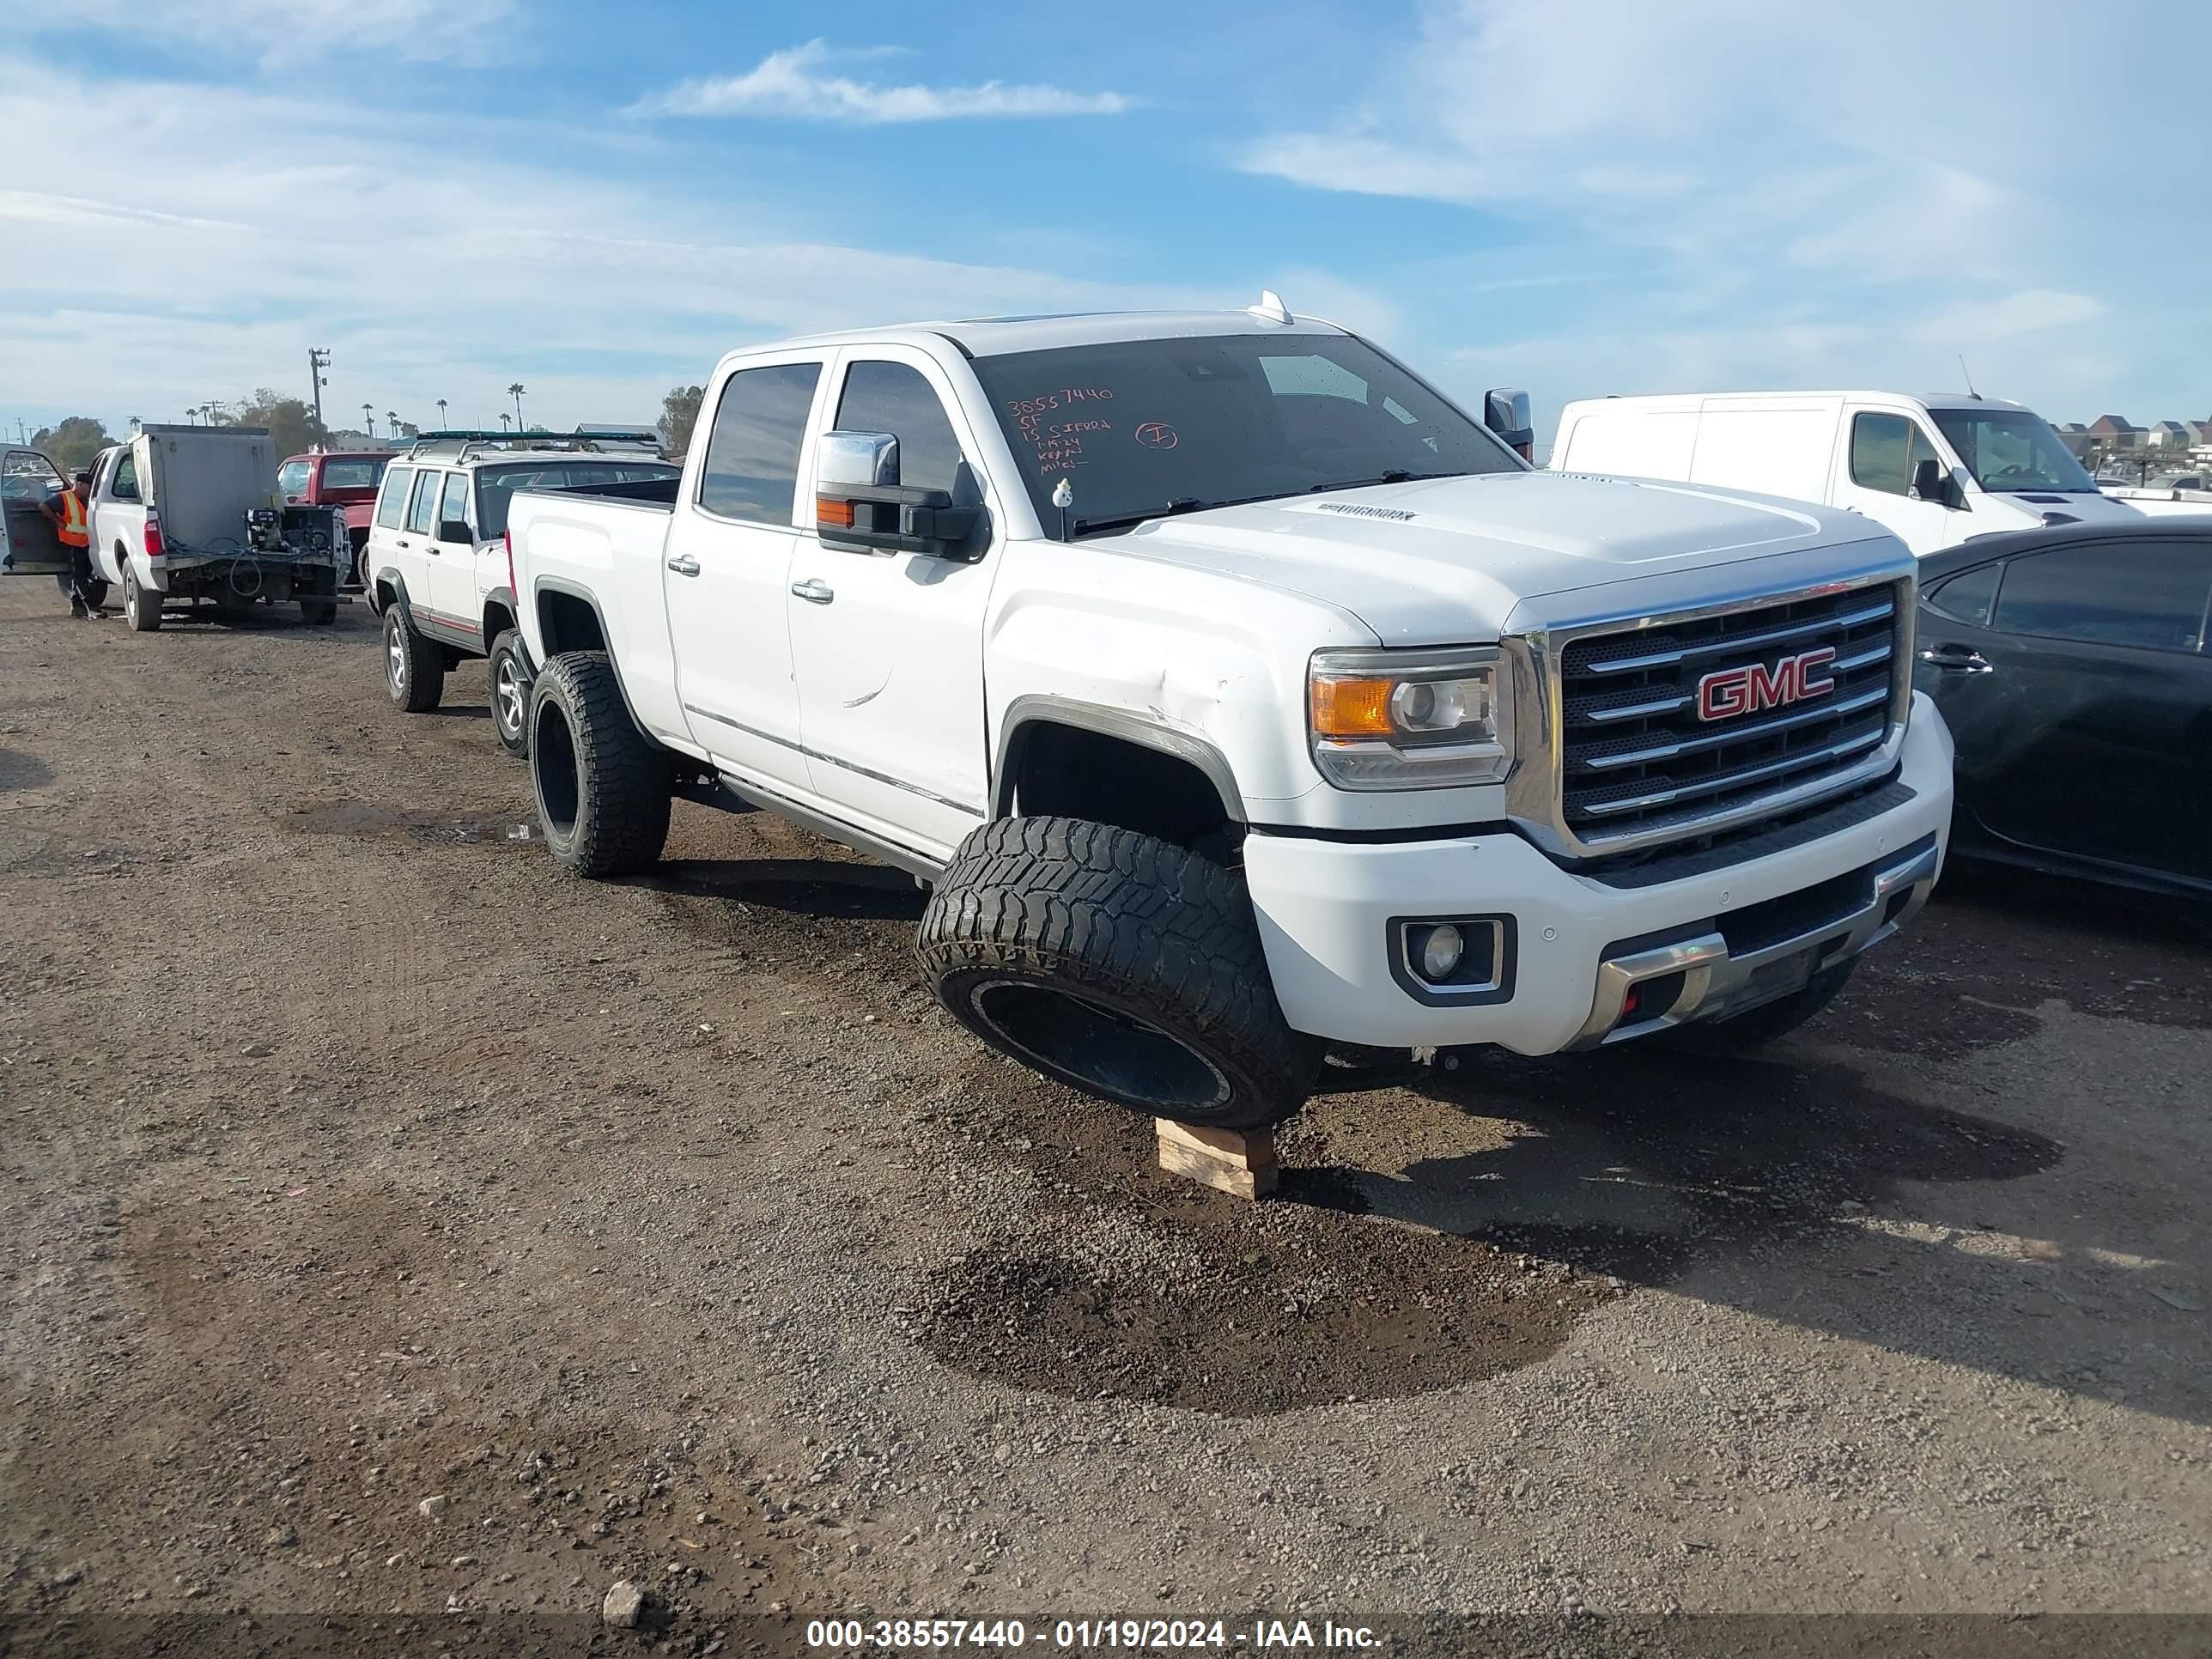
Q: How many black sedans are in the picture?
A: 1